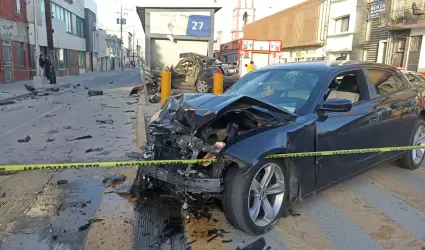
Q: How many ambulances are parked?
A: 0